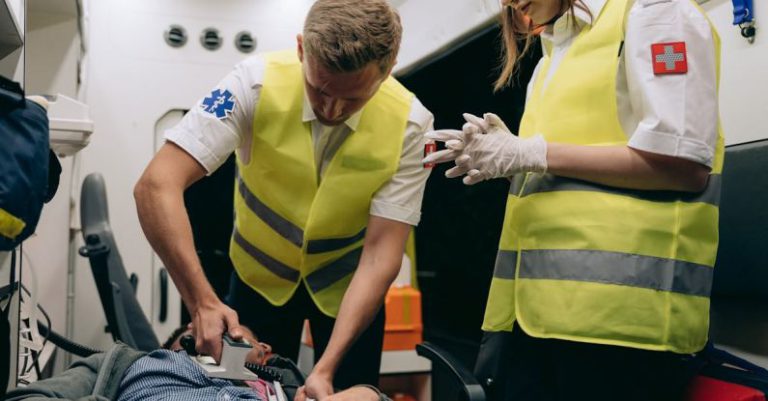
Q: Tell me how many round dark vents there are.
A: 3